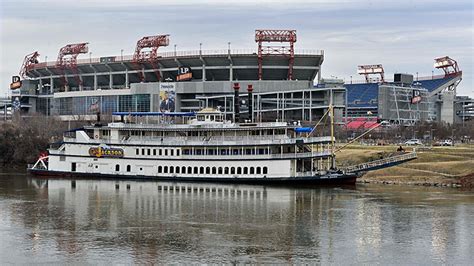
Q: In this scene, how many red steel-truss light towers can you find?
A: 6